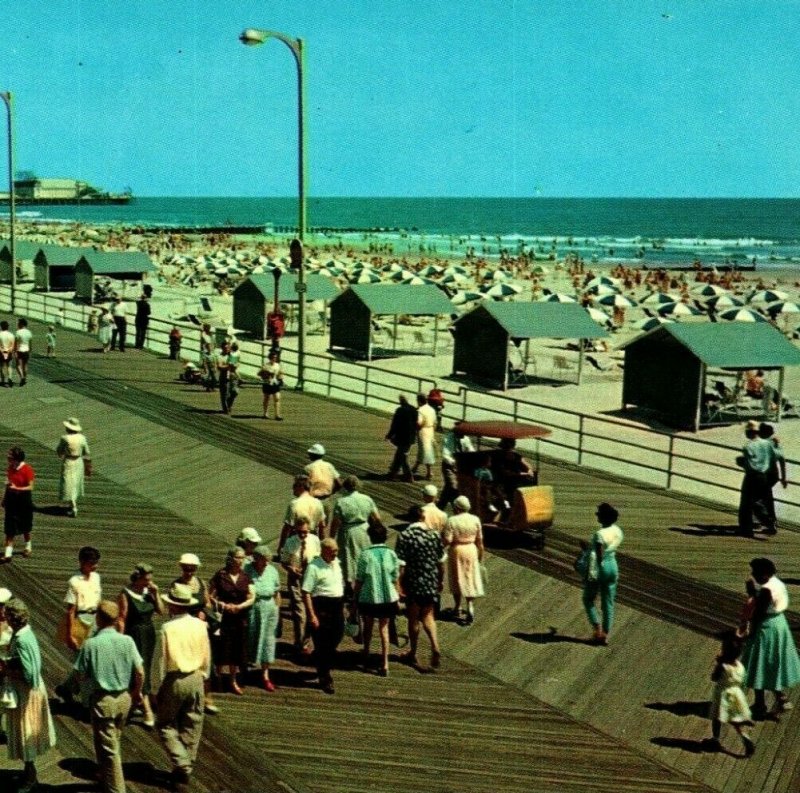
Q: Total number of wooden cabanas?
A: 7